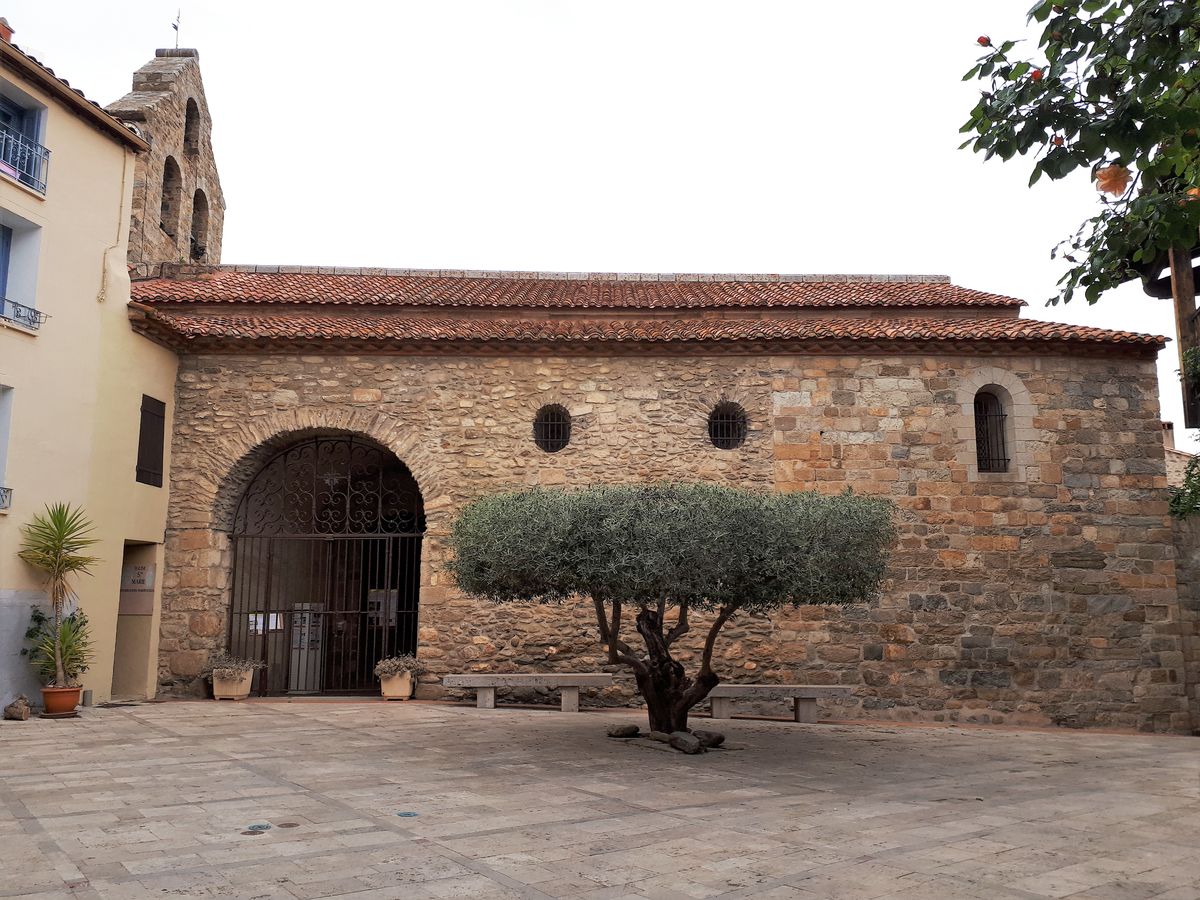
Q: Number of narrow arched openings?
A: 4